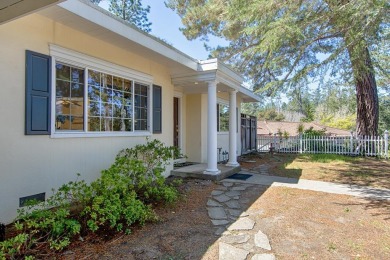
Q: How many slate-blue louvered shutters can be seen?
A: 2